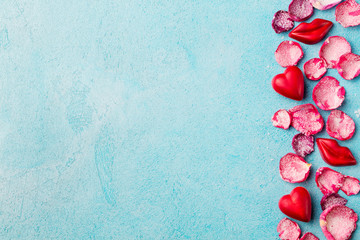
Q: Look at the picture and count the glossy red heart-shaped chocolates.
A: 2